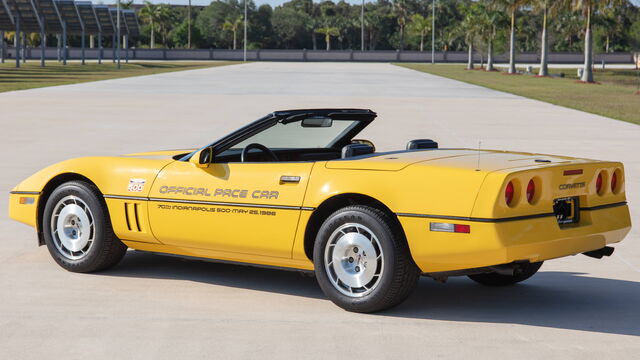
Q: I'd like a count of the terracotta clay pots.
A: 0